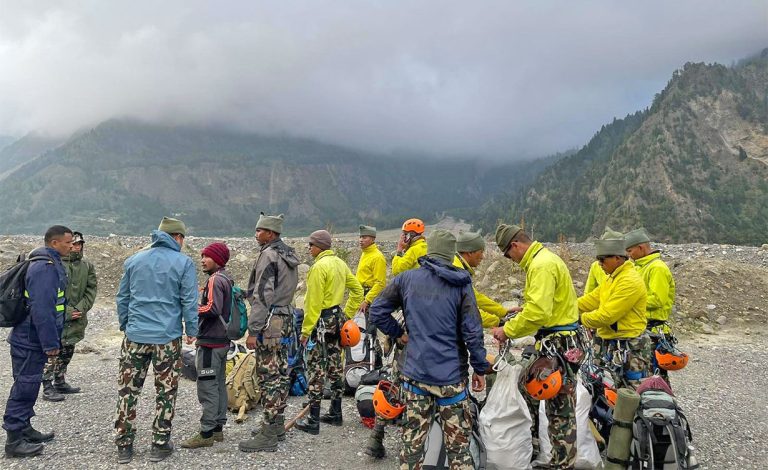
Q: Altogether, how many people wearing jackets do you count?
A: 14